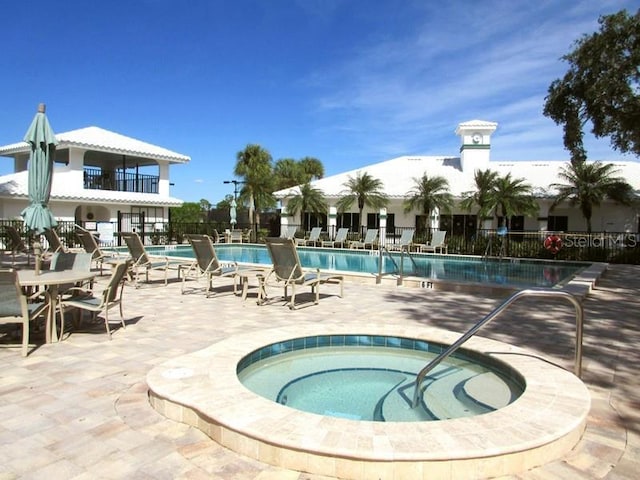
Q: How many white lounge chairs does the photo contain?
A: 6